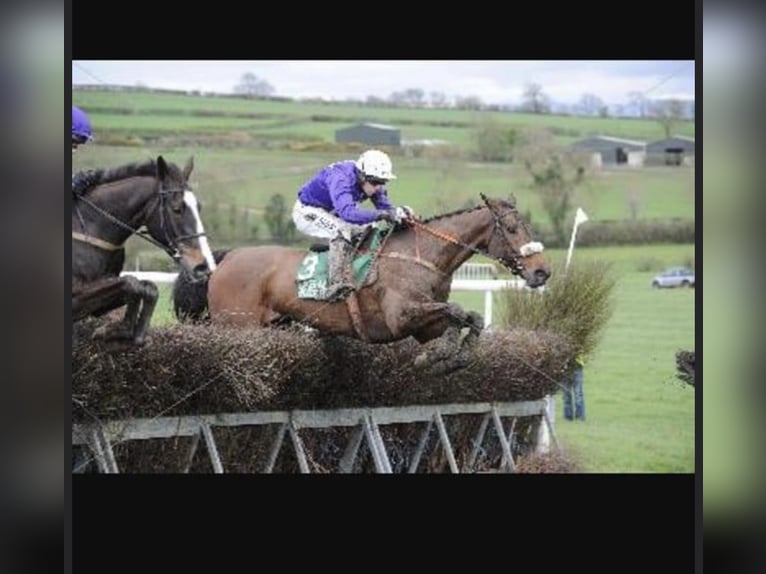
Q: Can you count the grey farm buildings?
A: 3